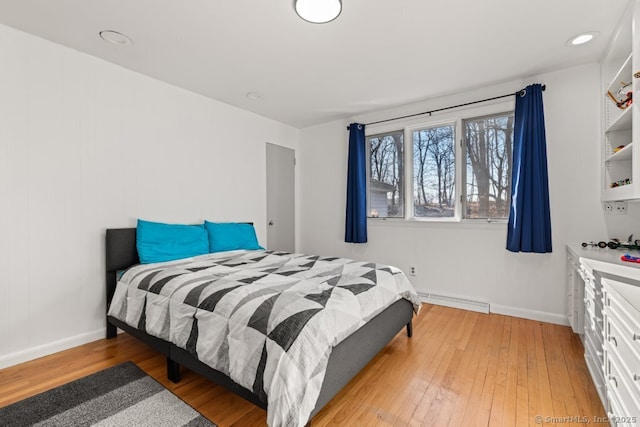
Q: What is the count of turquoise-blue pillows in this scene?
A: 2